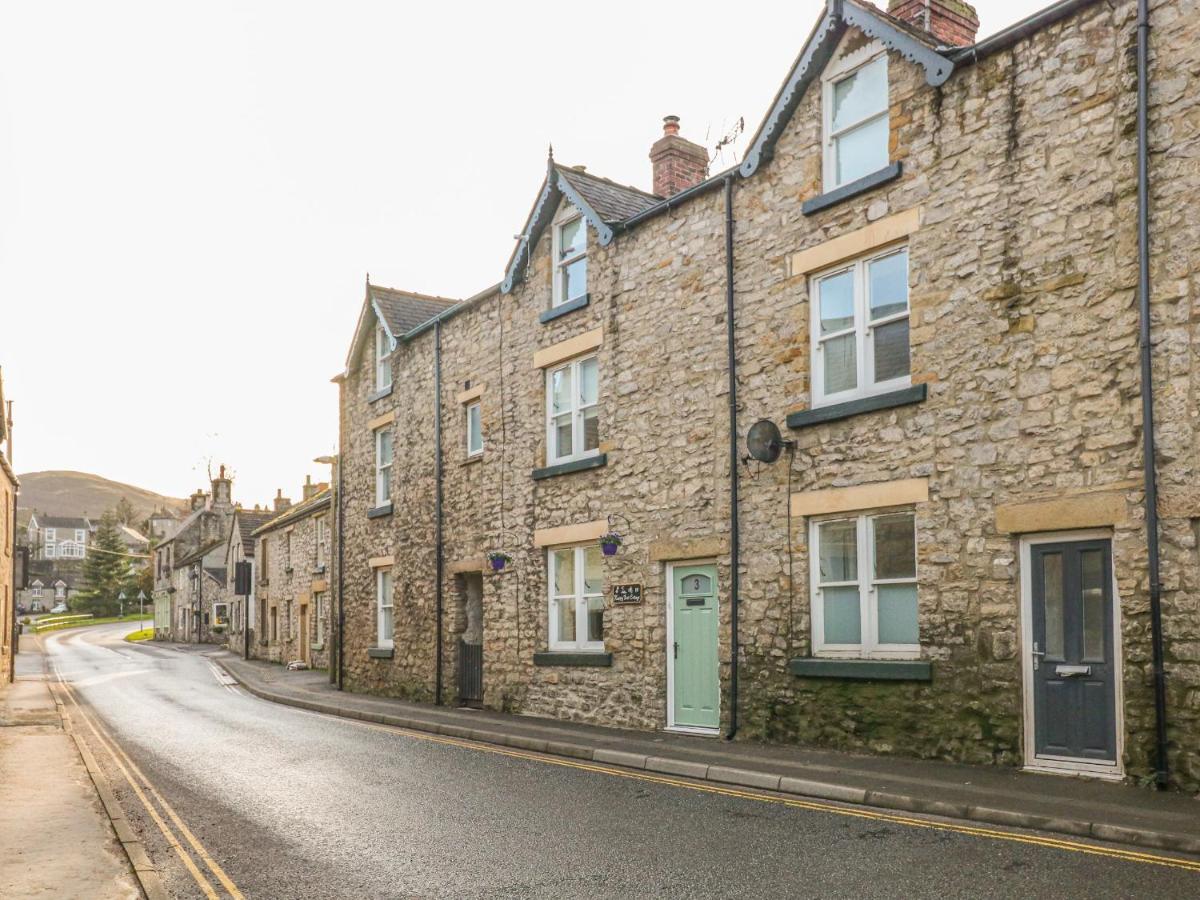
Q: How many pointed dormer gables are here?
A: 3